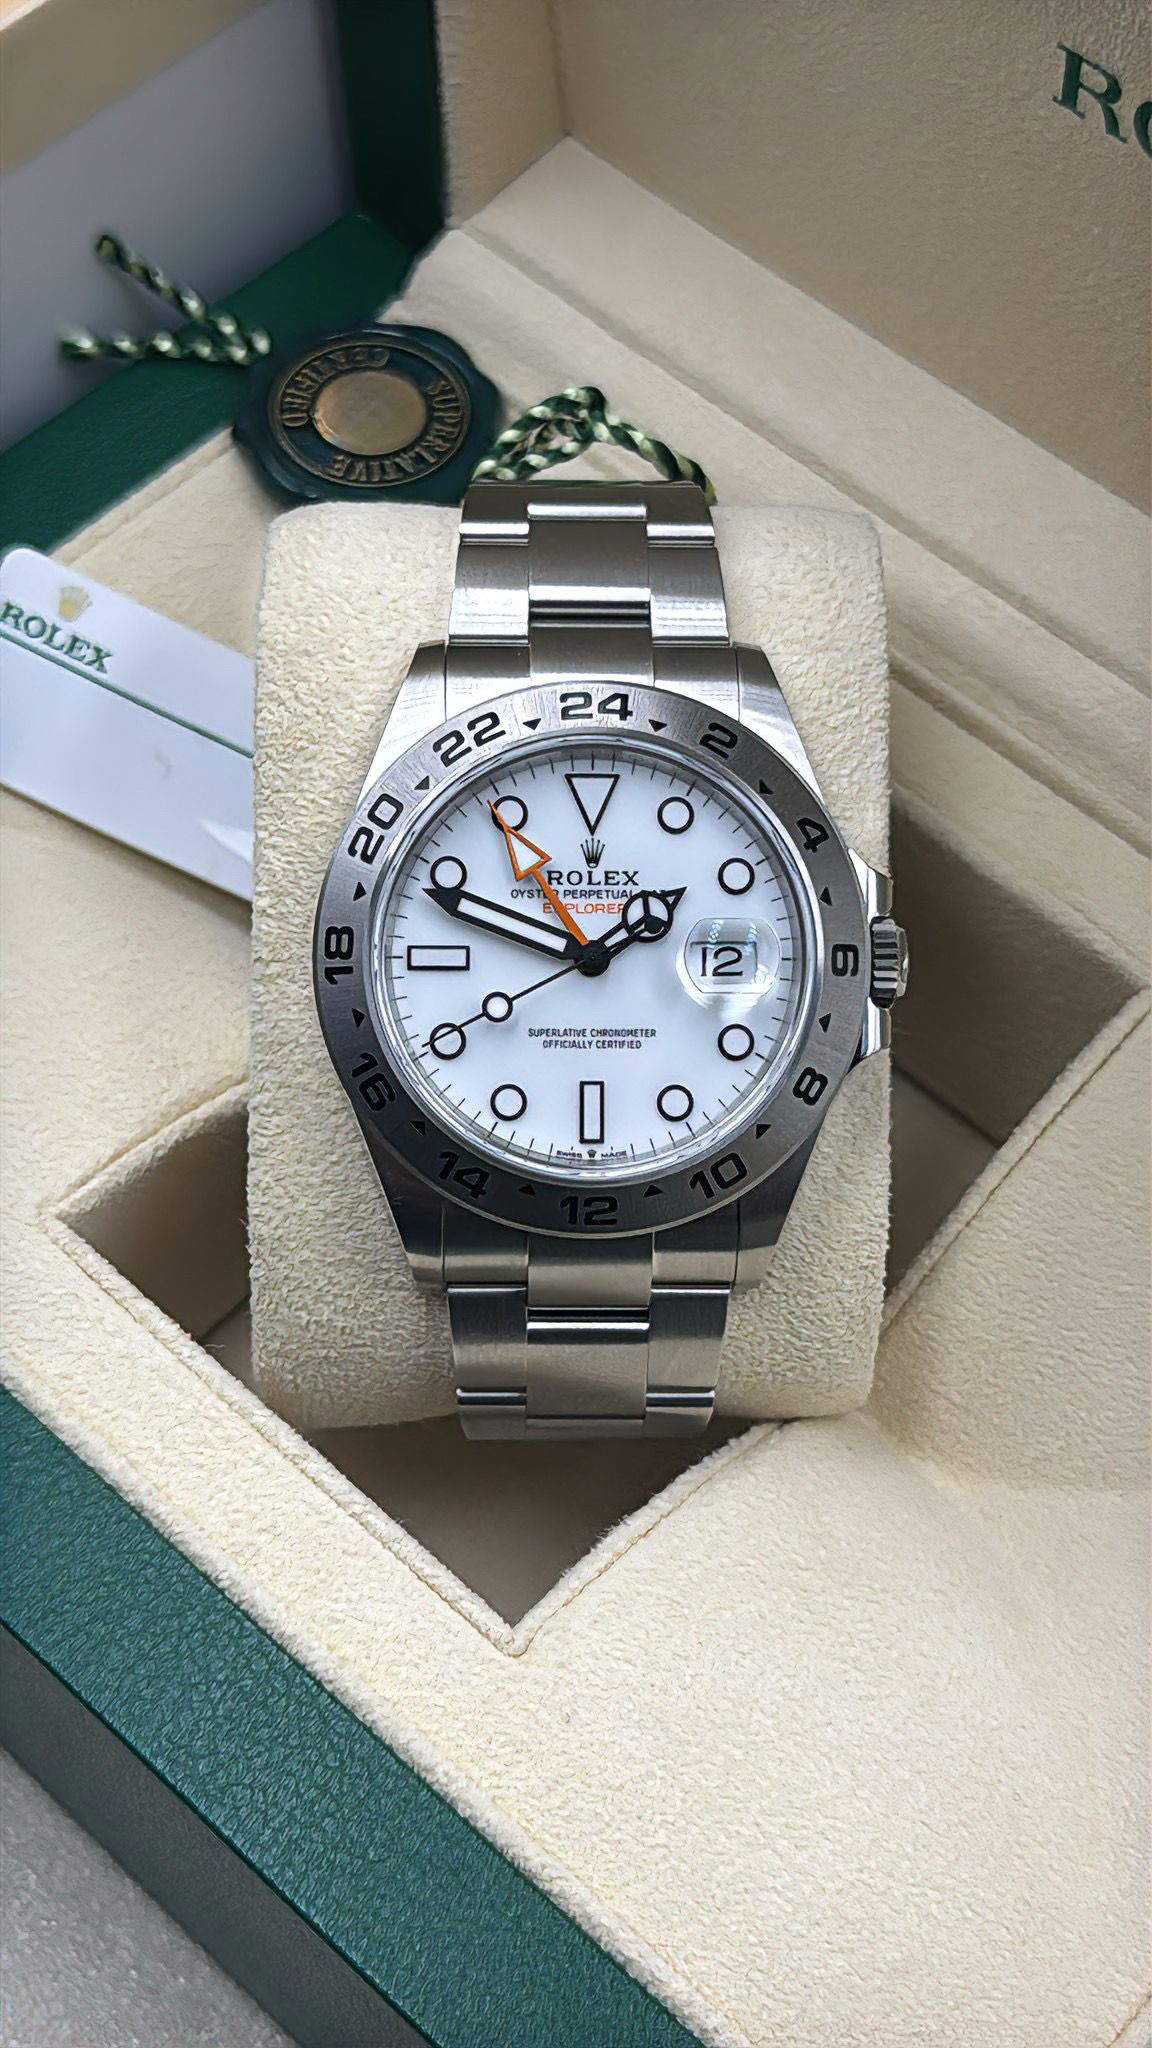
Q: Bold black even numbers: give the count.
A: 12